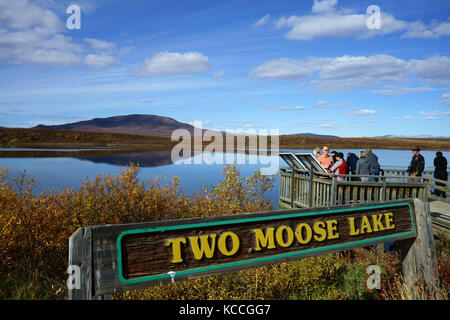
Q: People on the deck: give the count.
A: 9